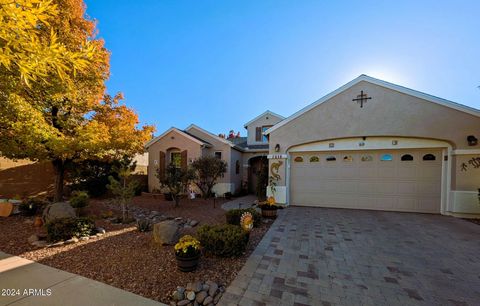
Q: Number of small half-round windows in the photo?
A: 8